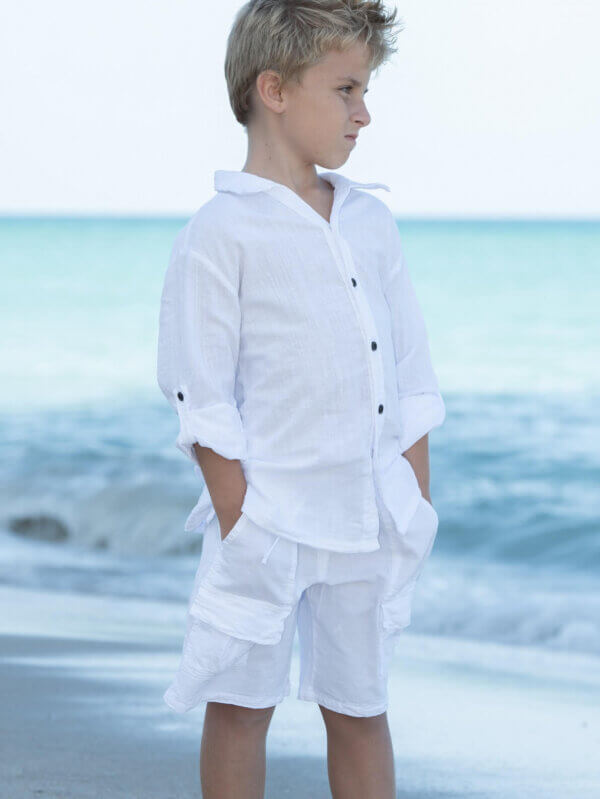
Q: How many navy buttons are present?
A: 4